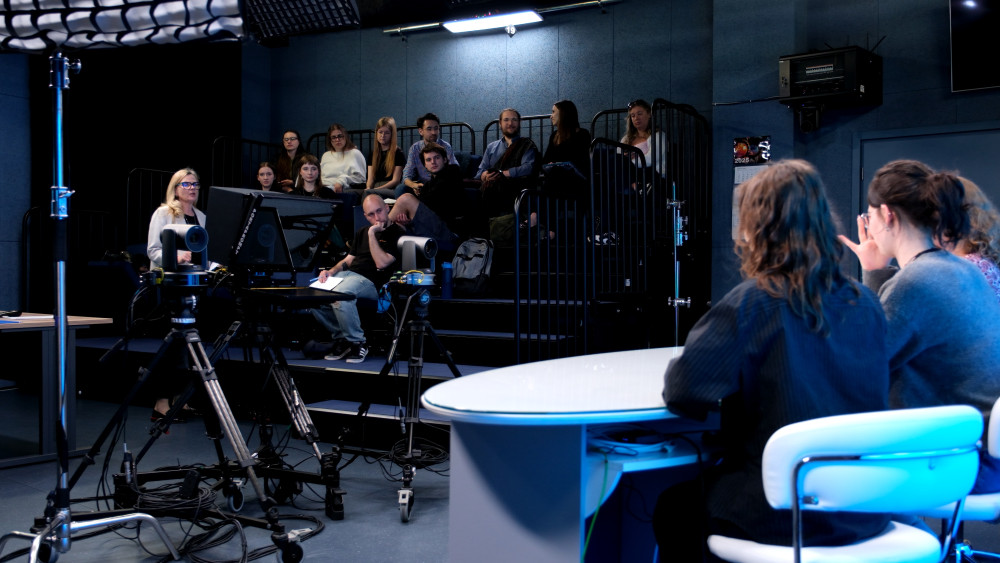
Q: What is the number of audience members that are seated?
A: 11